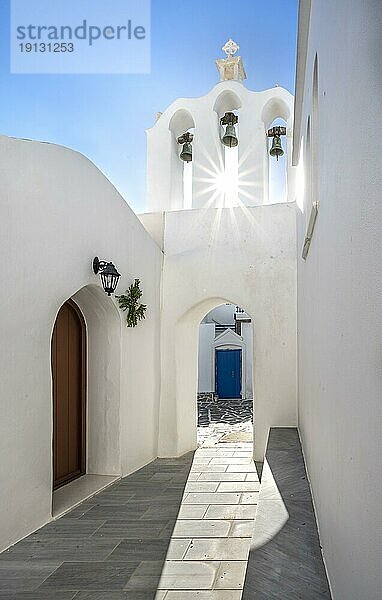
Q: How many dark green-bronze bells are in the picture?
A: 3